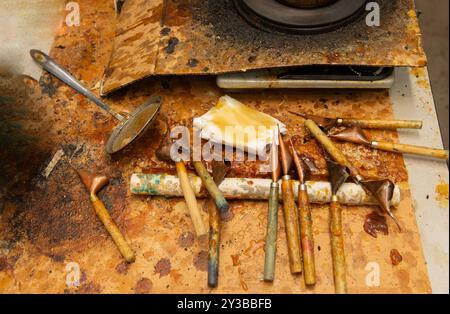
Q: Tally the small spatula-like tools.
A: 11